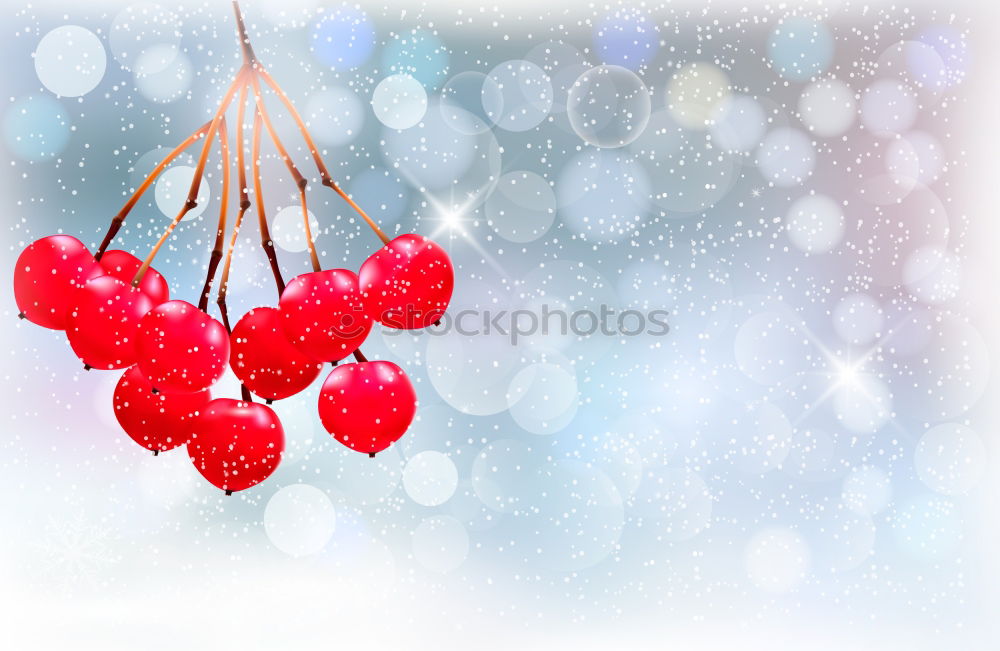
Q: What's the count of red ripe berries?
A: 10